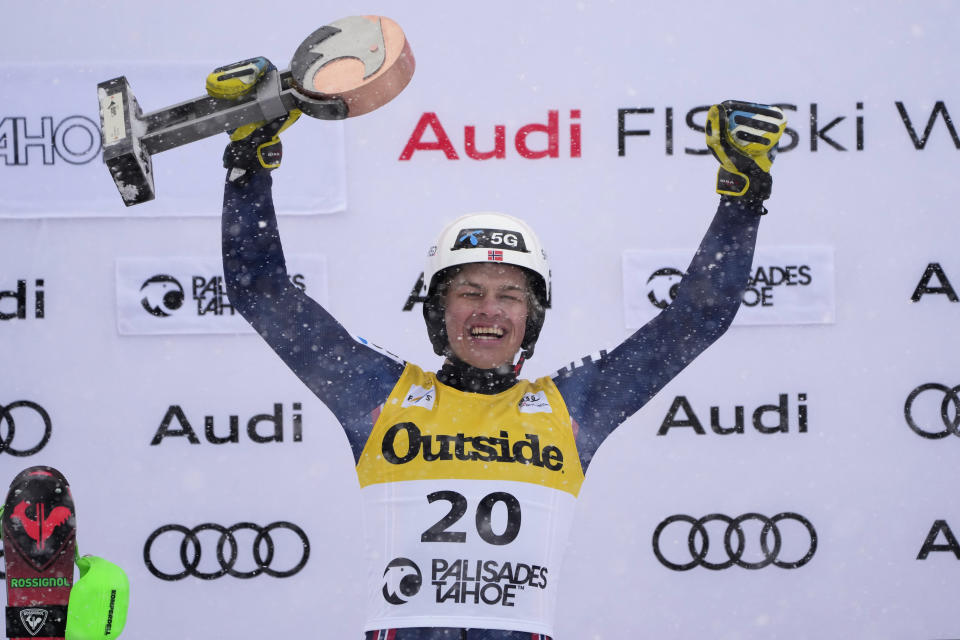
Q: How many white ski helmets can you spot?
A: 1